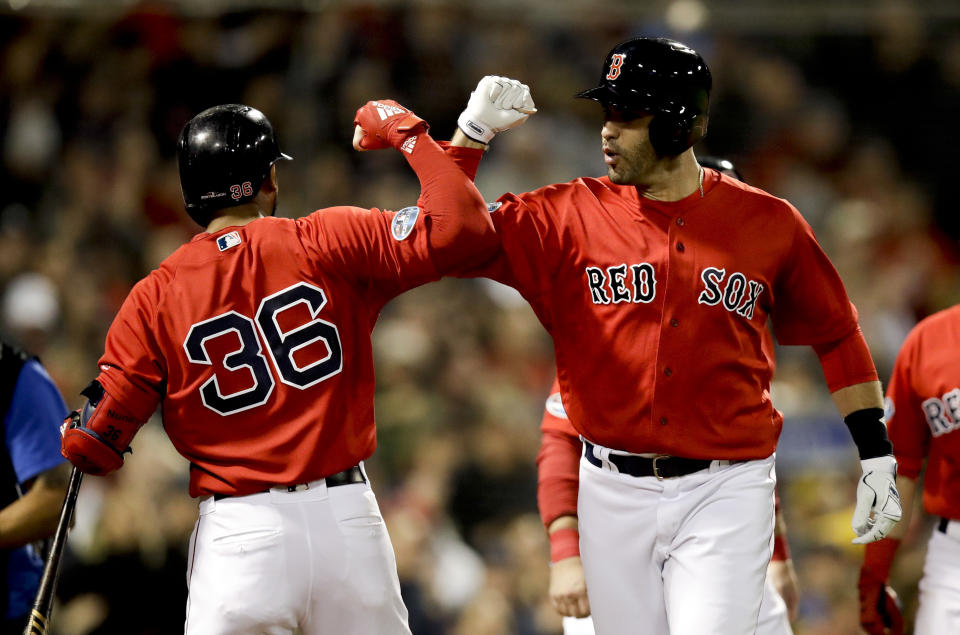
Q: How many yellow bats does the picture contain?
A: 0